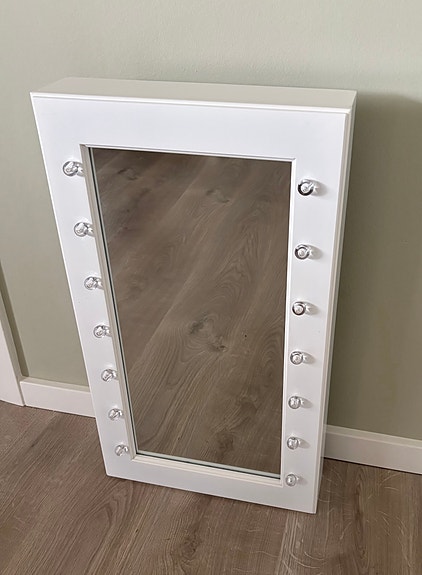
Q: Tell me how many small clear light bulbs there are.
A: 14